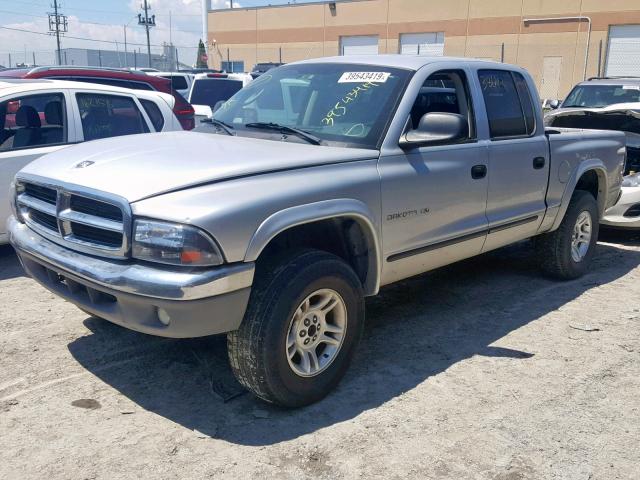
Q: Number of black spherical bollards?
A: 0